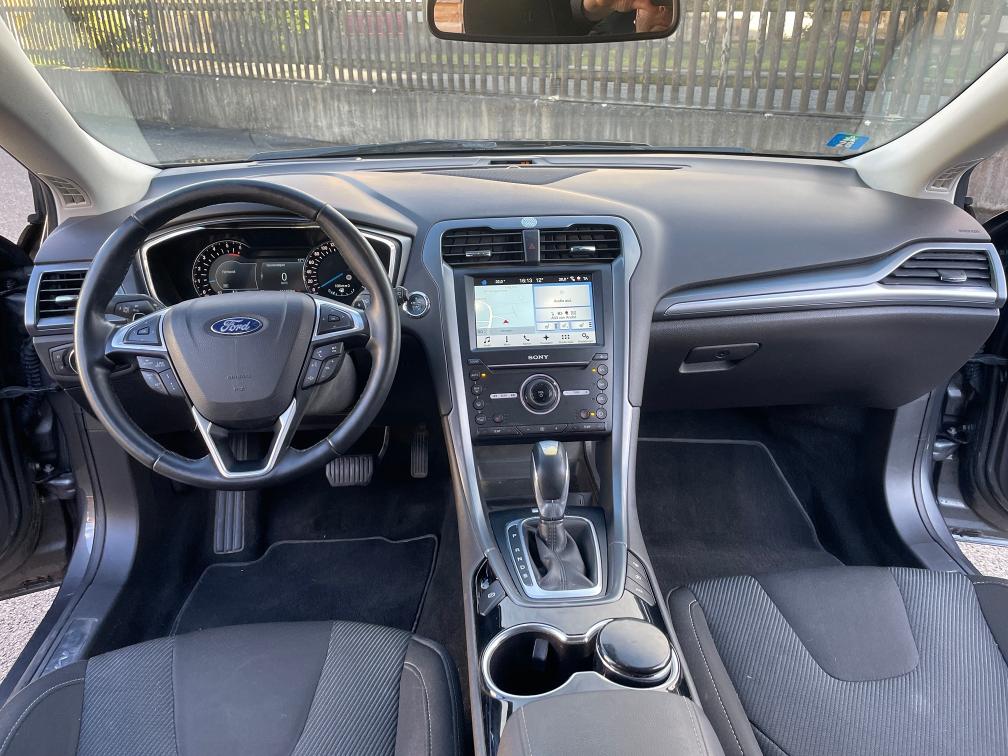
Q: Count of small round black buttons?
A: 10